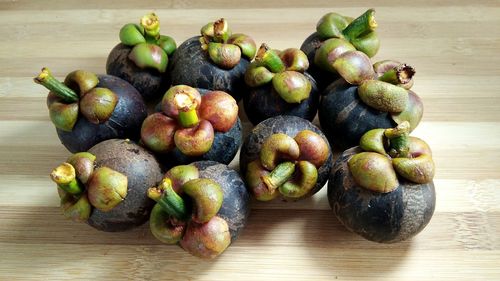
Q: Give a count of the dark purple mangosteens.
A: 11